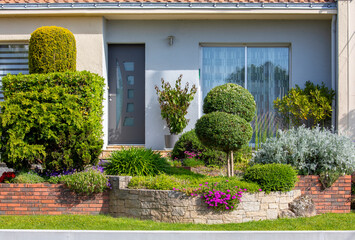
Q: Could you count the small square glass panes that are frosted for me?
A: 5